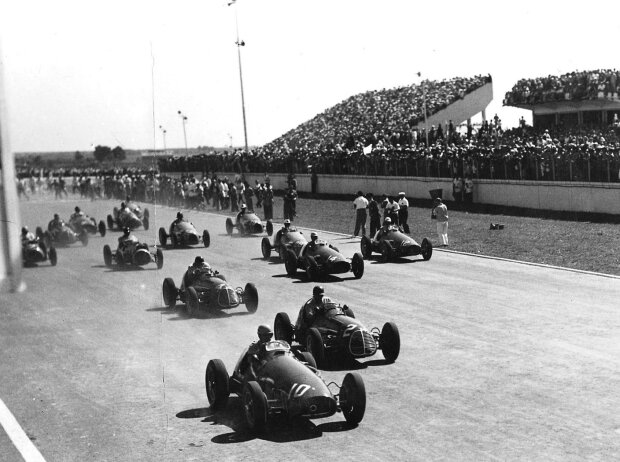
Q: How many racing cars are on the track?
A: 14